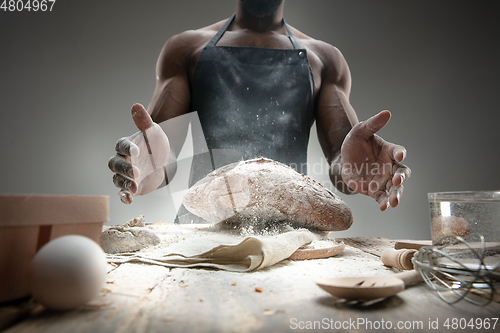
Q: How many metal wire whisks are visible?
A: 1